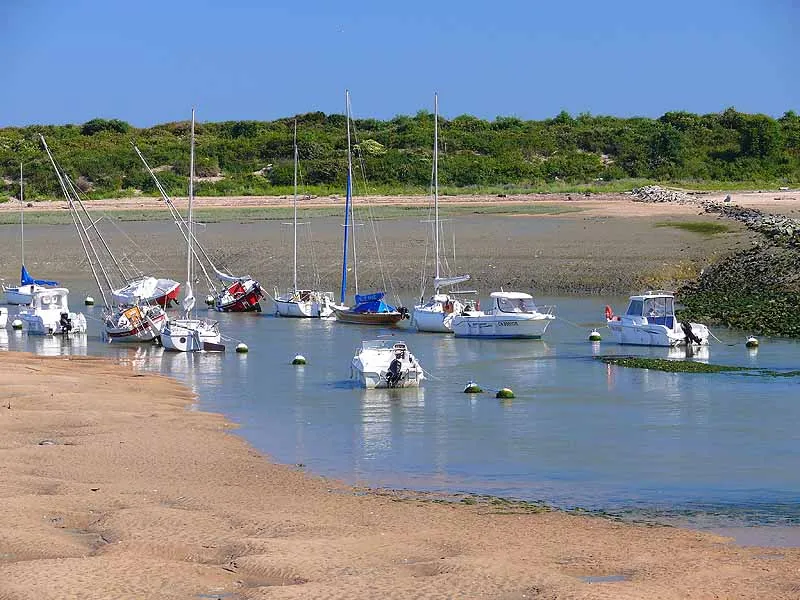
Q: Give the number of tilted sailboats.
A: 3